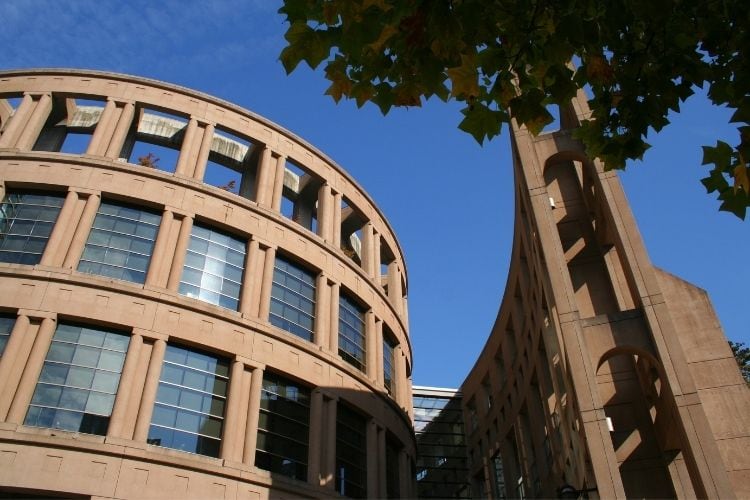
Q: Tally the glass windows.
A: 12